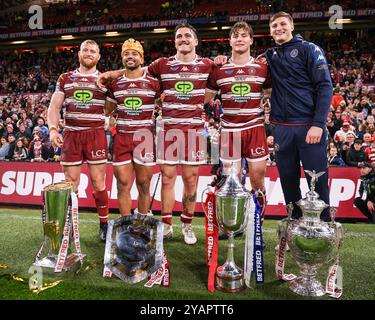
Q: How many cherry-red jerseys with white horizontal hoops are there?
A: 4